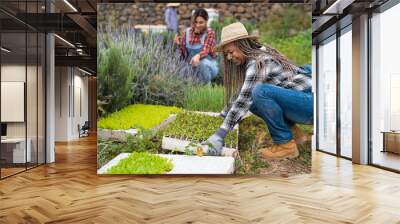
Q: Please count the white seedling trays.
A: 3